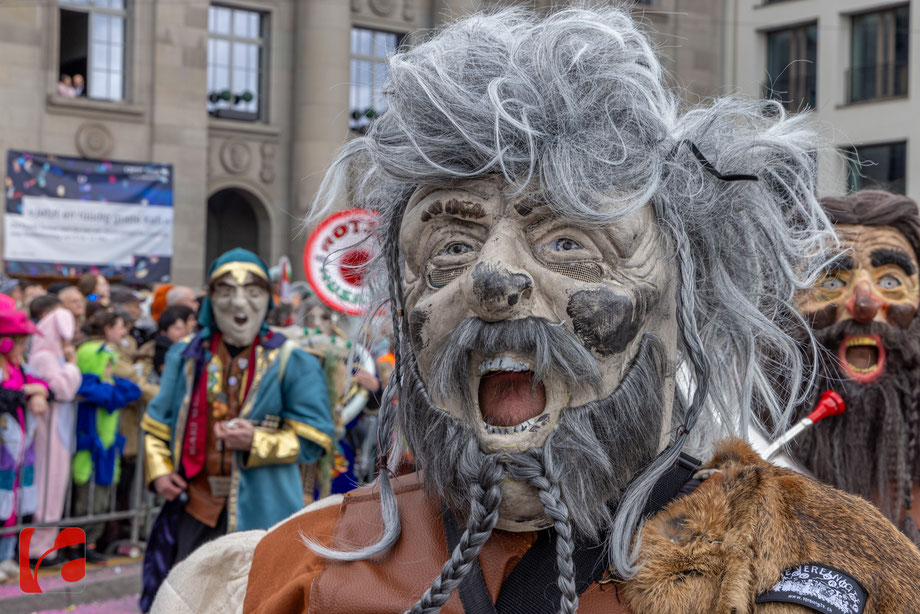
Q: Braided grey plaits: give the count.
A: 4